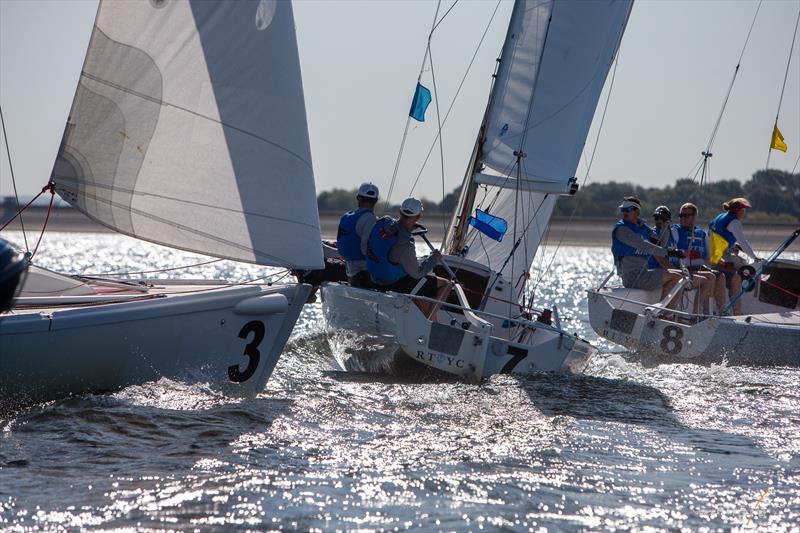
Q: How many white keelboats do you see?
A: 3